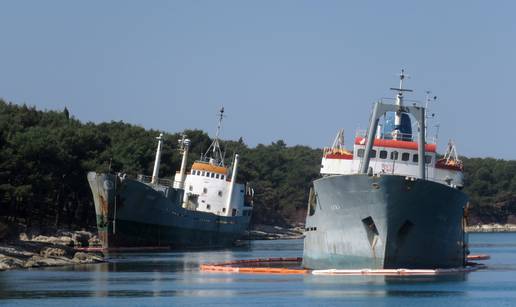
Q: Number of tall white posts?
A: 3